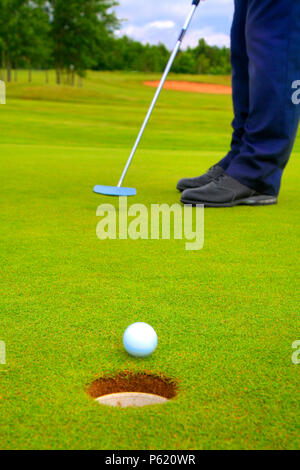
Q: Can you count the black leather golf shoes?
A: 2